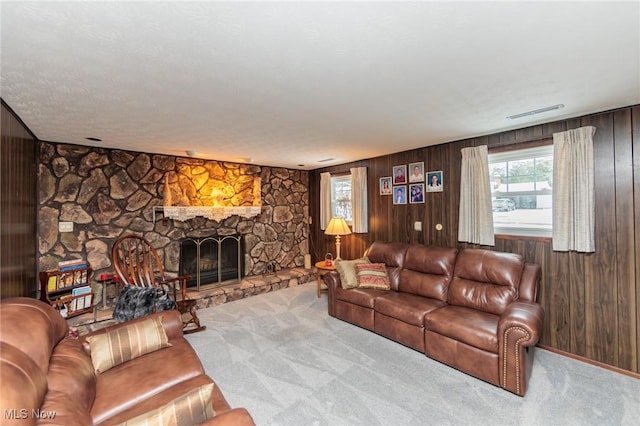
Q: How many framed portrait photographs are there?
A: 6